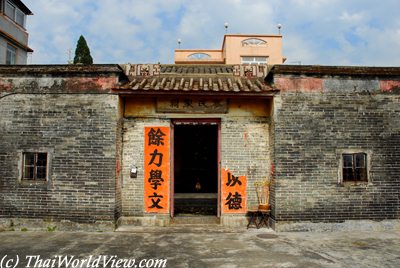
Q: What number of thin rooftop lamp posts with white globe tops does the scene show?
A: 3